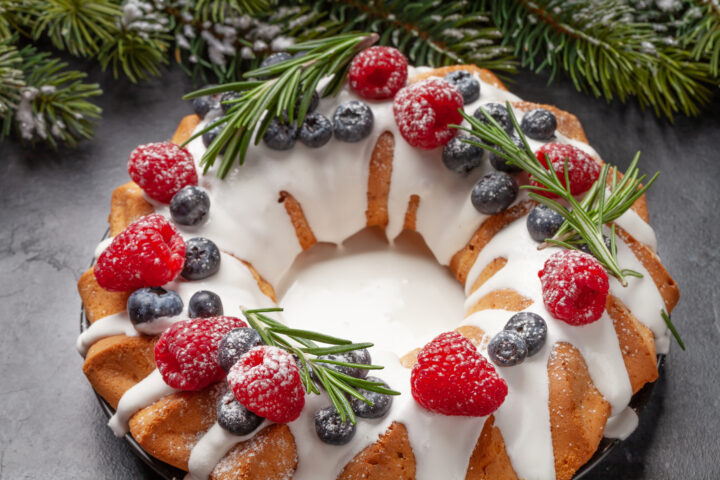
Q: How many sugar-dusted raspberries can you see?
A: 9